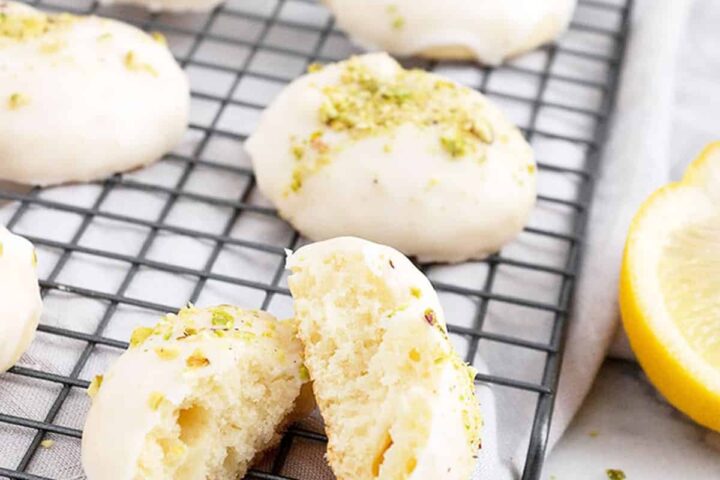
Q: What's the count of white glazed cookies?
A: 6